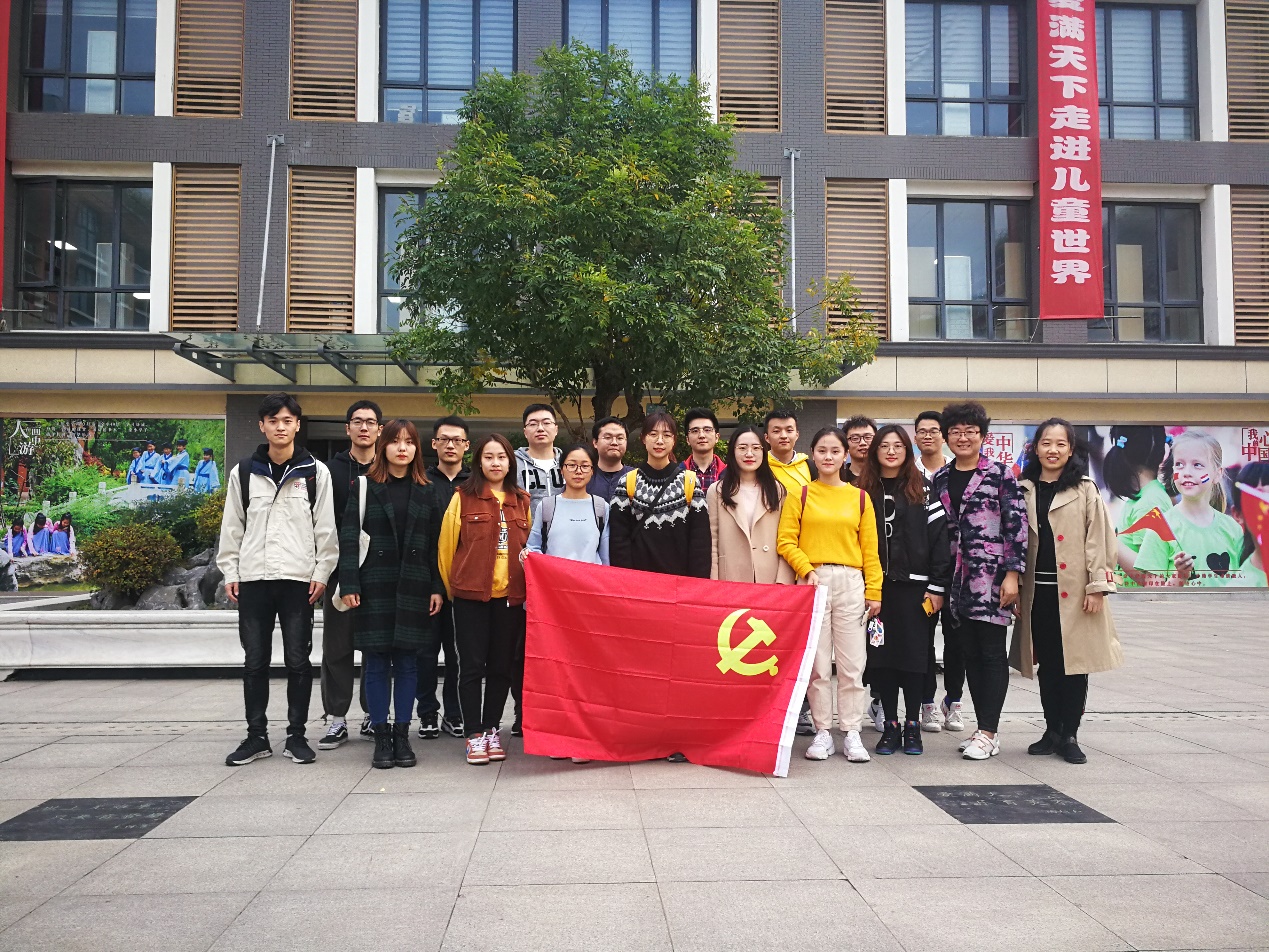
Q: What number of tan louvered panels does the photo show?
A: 10